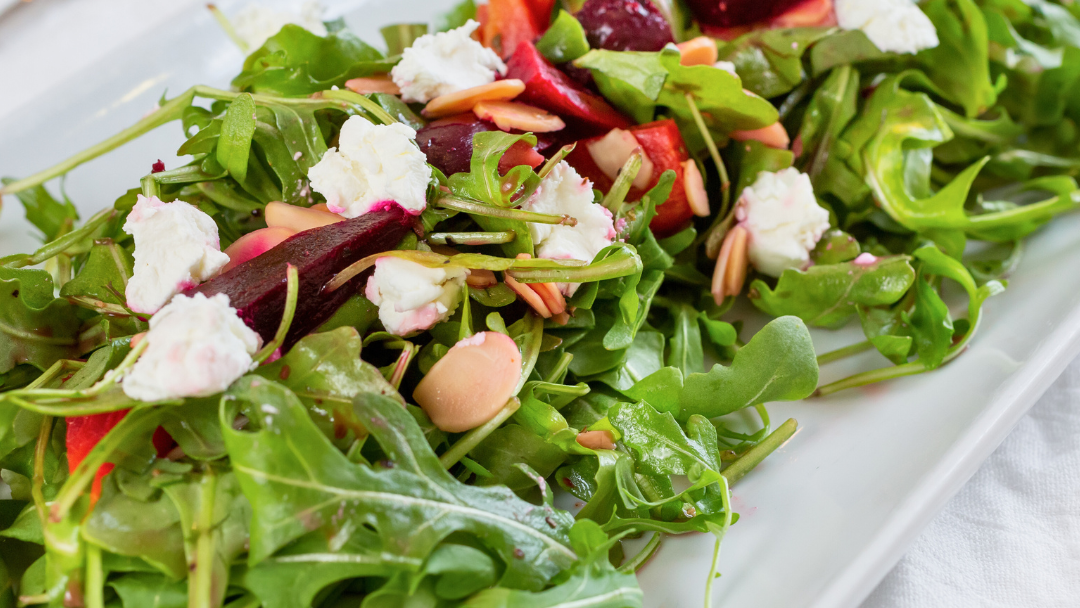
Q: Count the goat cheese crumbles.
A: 9